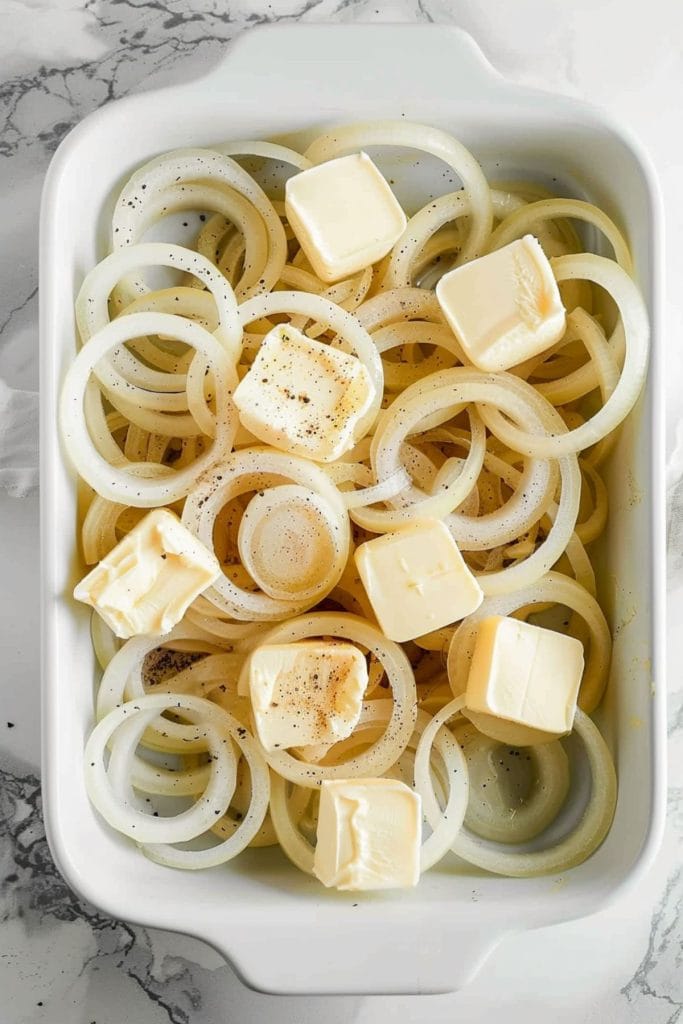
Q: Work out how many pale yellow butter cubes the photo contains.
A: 8